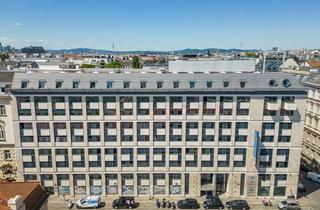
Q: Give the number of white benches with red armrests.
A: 0